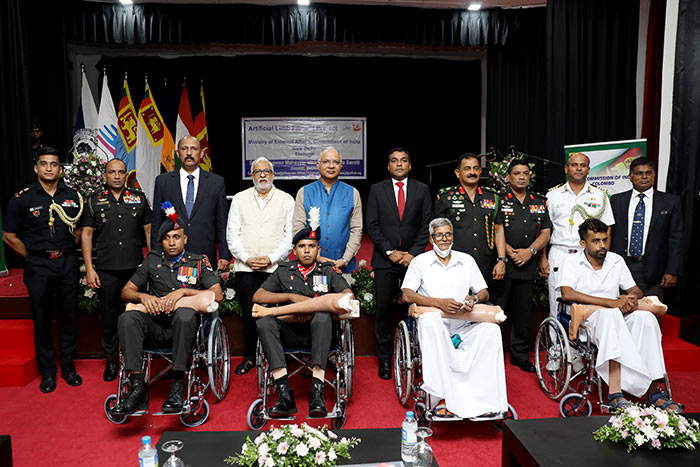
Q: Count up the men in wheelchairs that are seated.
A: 4